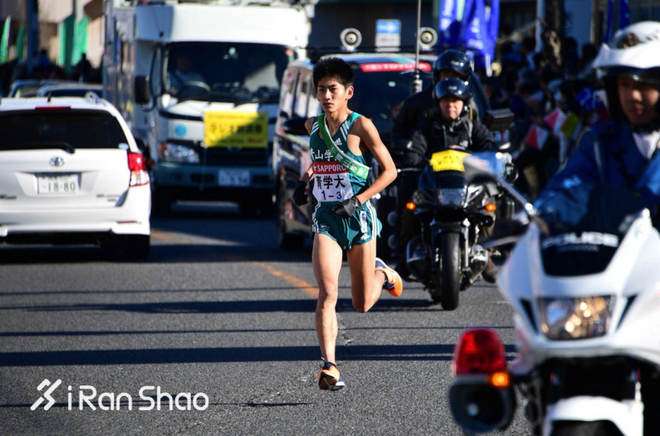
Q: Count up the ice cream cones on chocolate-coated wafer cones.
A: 0